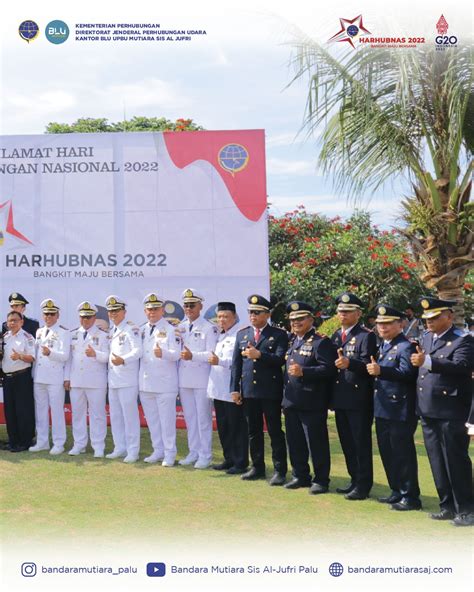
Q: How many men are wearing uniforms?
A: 13